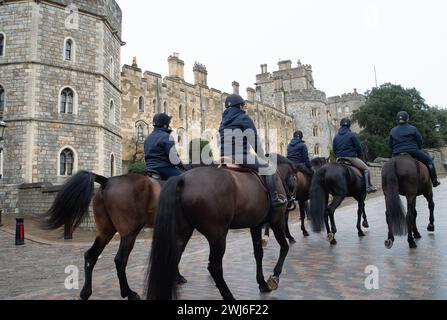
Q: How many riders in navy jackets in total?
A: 5